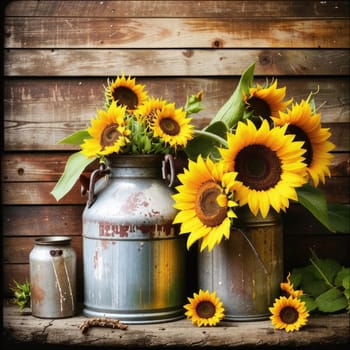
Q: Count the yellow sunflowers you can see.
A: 10